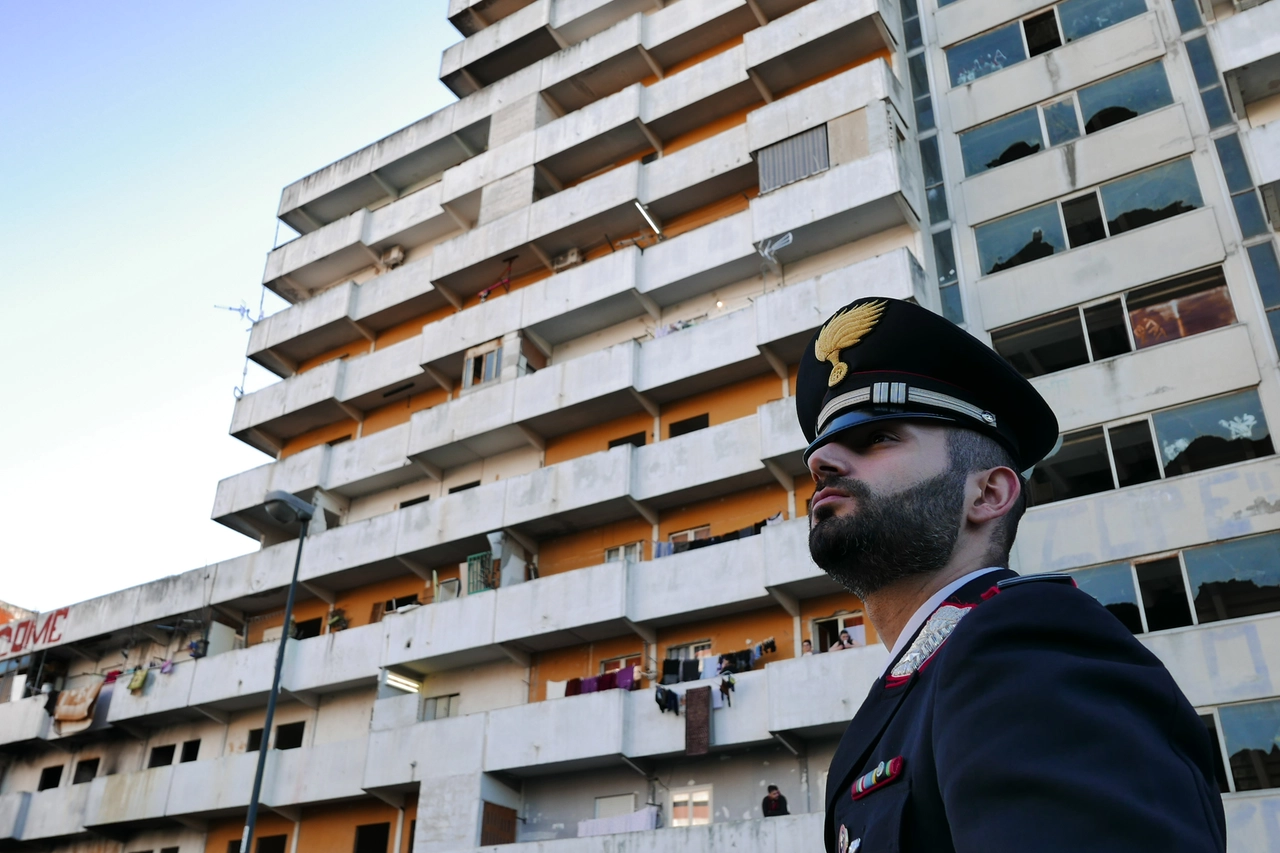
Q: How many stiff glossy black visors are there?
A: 1